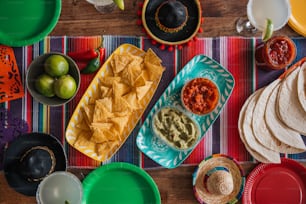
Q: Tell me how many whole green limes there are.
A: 3